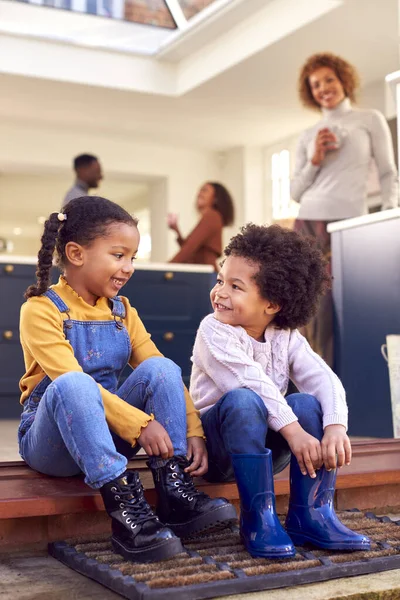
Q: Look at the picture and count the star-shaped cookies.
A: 0